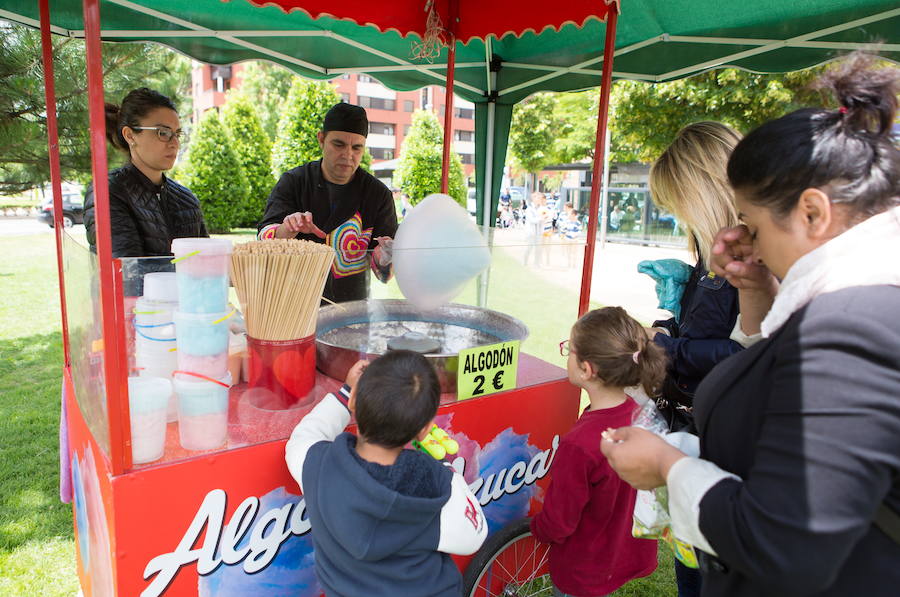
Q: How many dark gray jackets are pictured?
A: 1